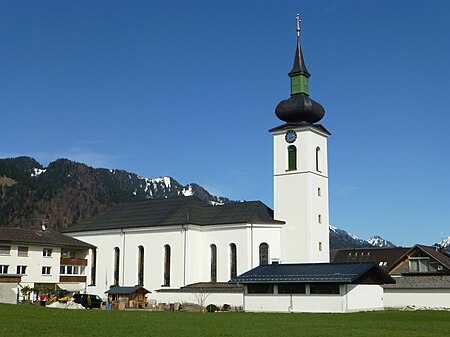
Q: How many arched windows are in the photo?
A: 9